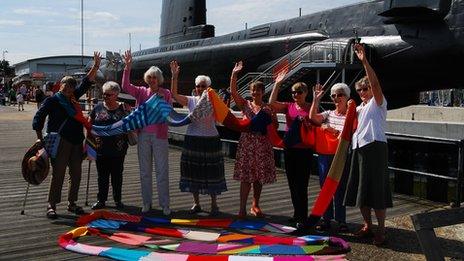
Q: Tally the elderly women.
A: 8